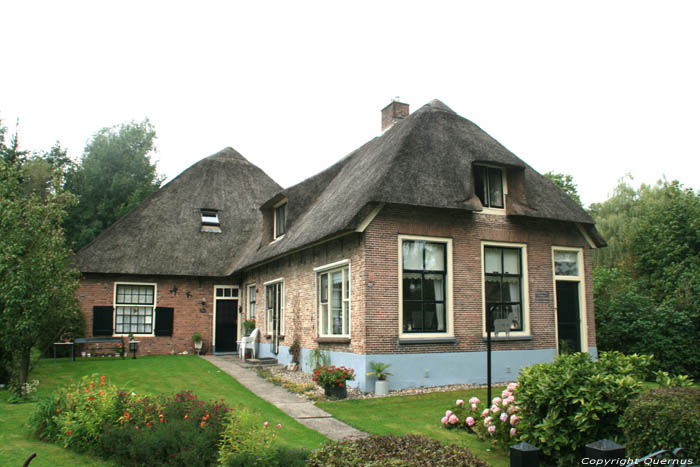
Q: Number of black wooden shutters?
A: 2